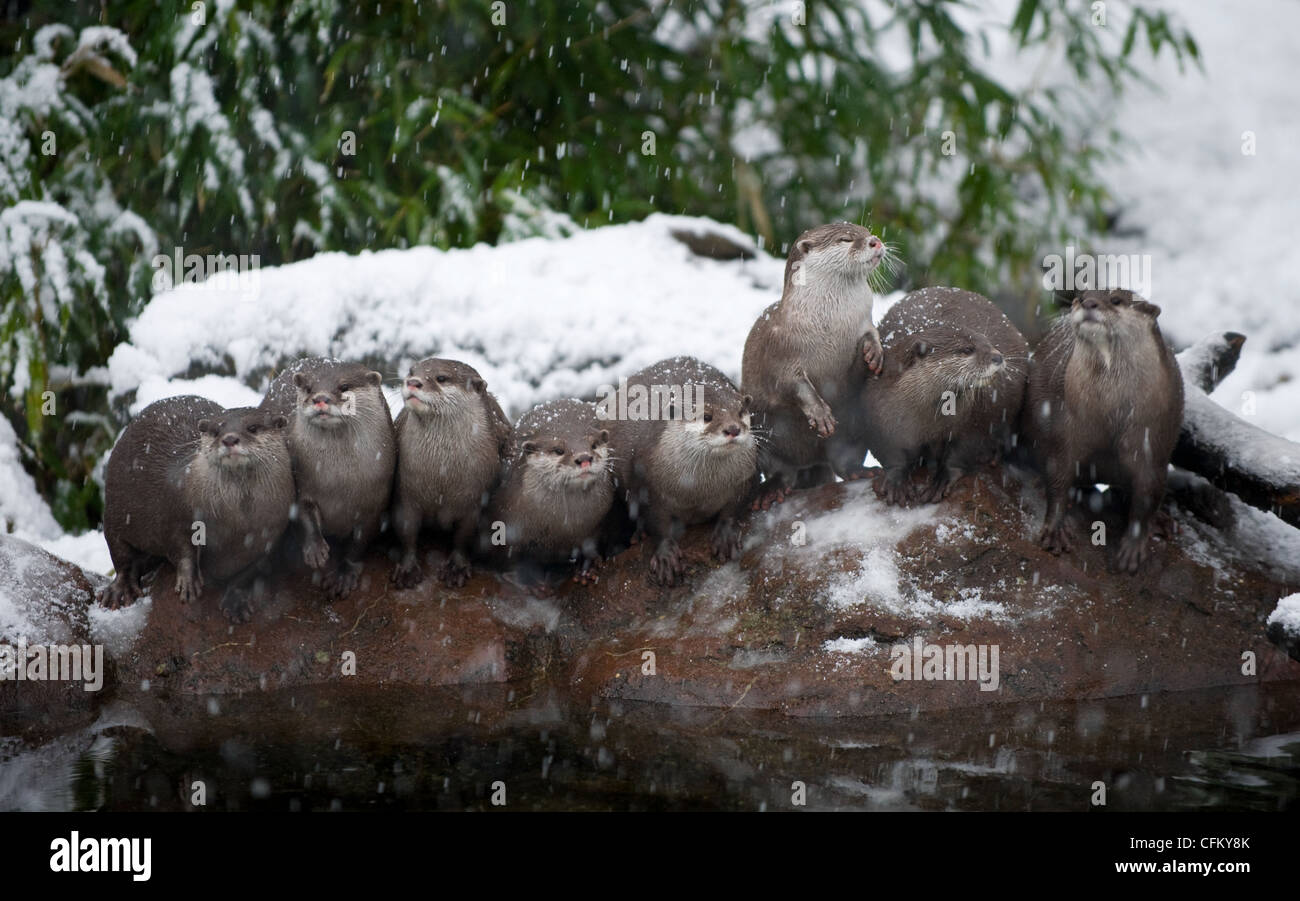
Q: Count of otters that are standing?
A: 1